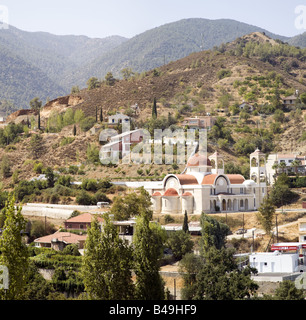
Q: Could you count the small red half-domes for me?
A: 3